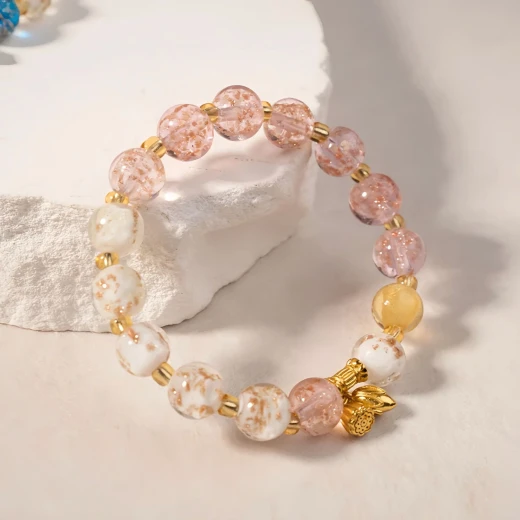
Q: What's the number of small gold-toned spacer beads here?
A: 14